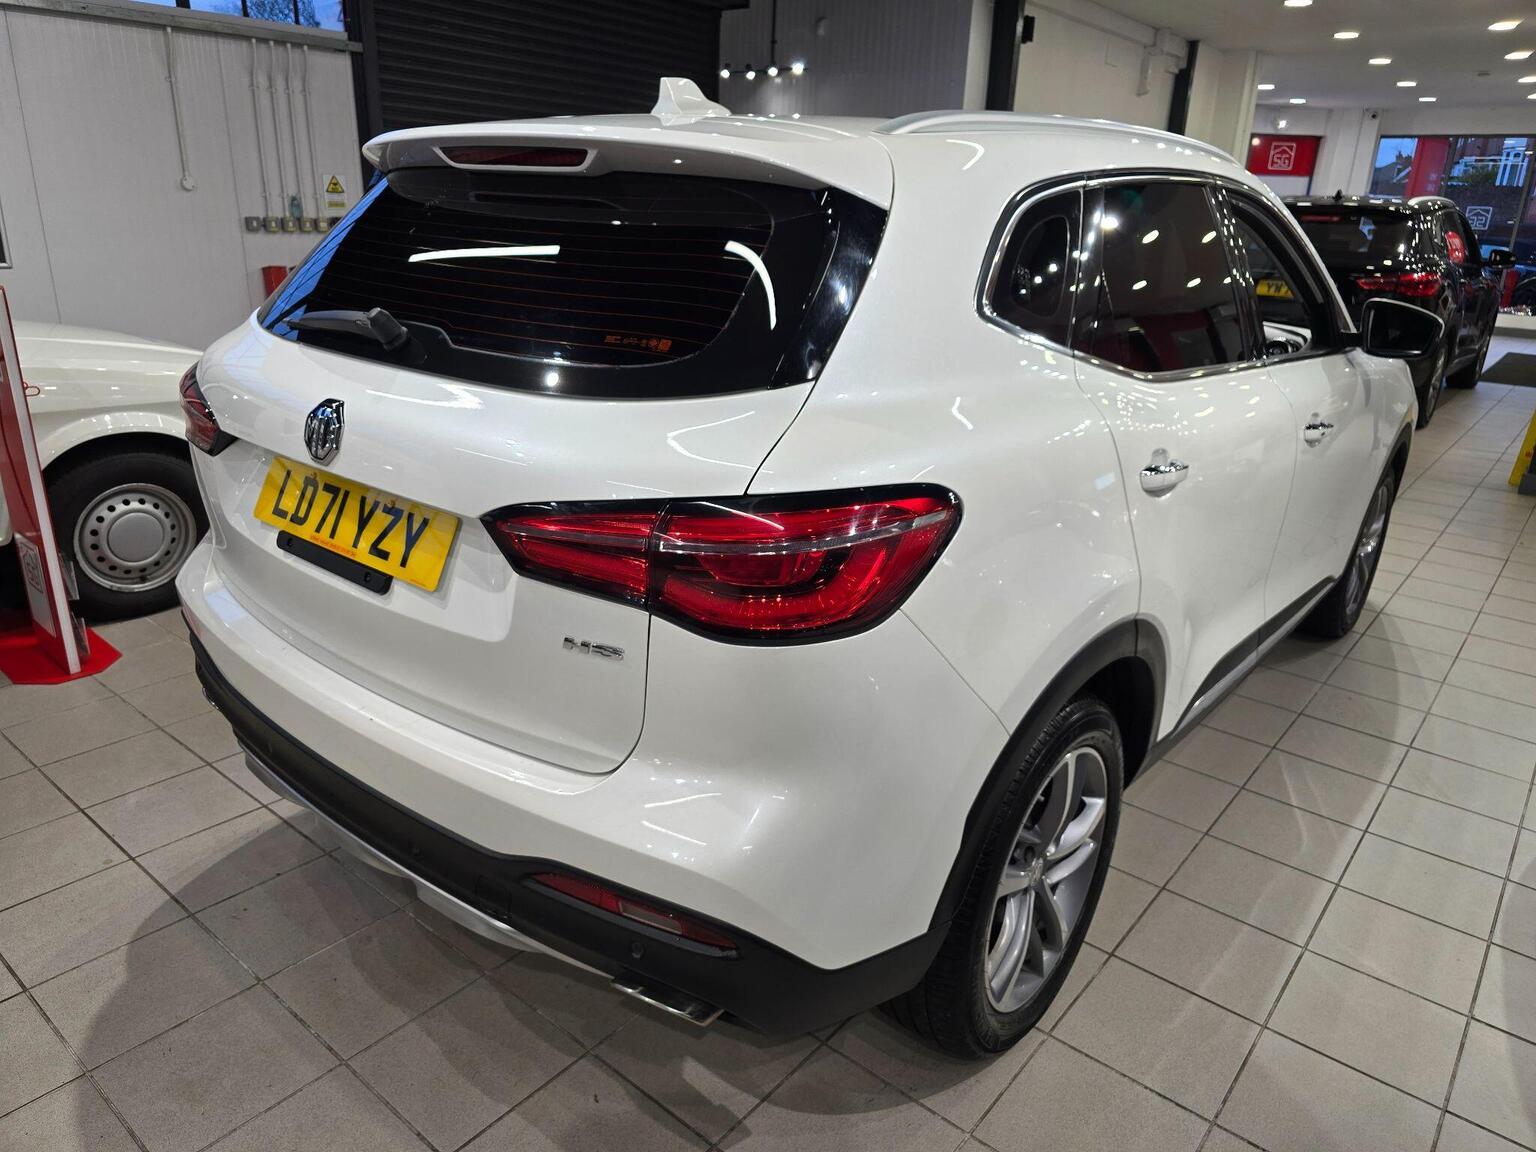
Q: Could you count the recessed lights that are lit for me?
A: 11